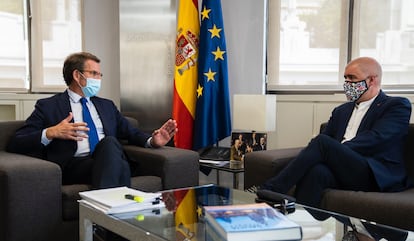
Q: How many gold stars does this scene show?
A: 5